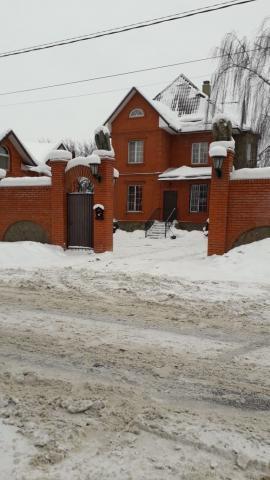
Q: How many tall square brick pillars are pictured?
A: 3